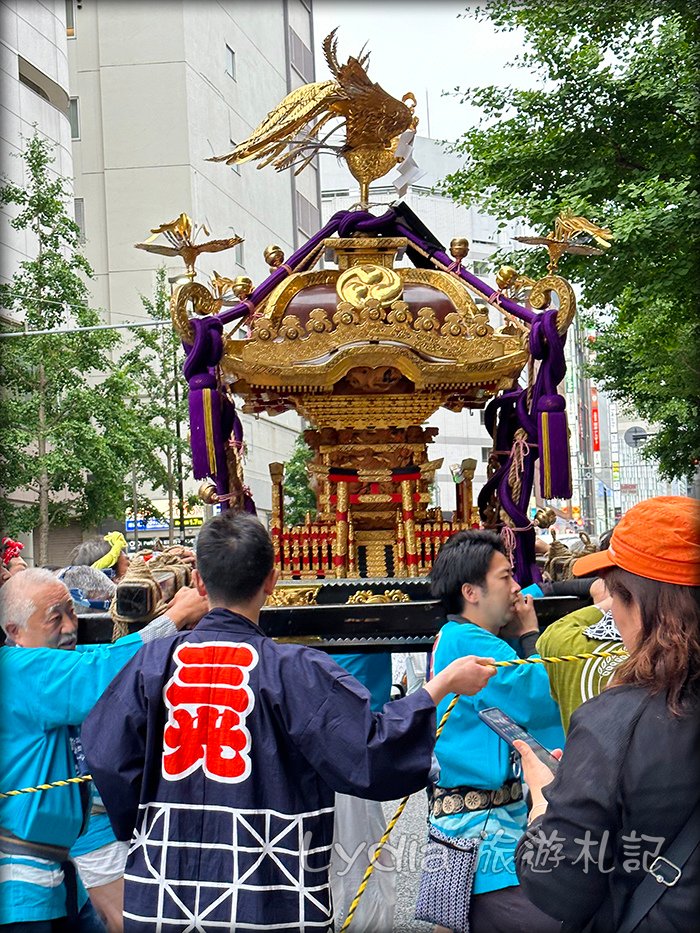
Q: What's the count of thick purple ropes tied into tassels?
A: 2